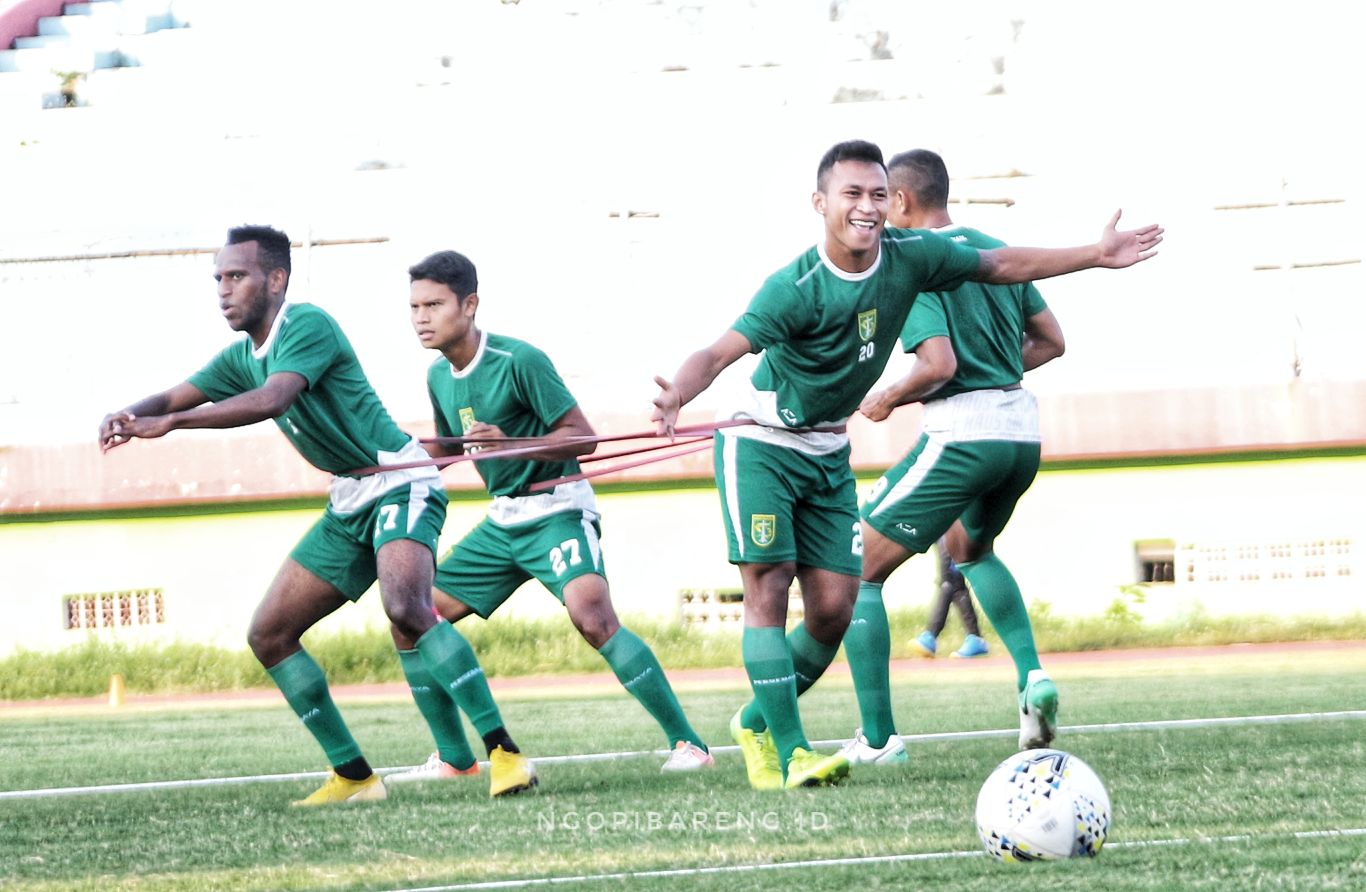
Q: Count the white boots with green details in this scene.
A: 2